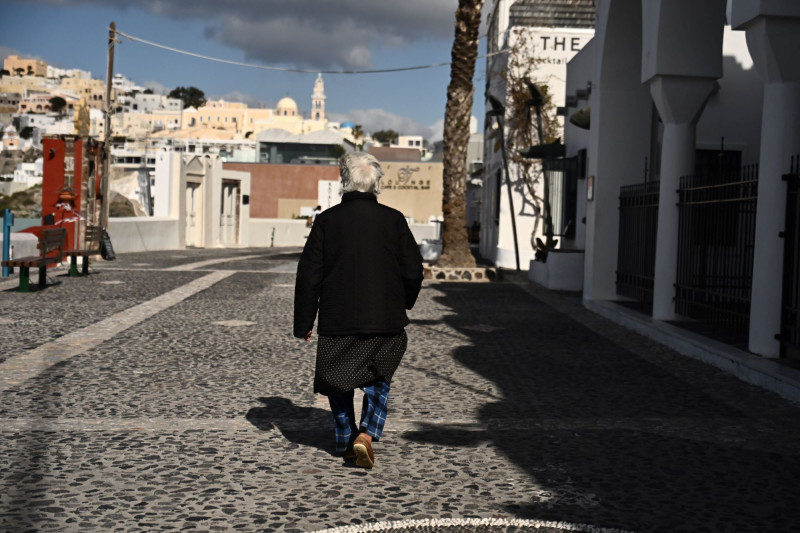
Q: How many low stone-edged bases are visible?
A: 1